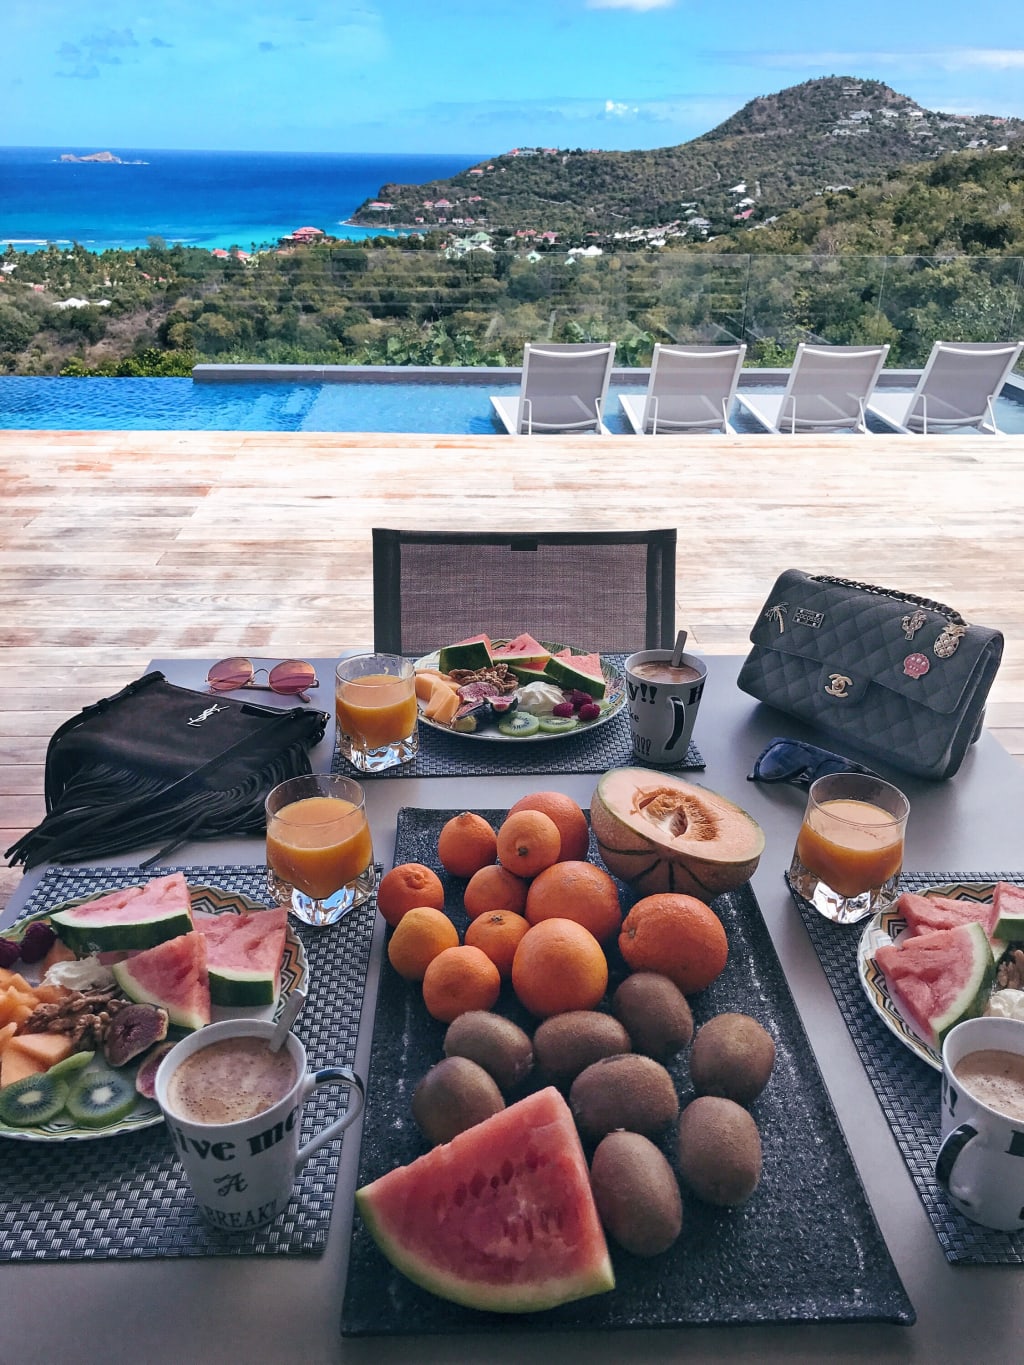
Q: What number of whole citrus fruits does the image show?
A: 11